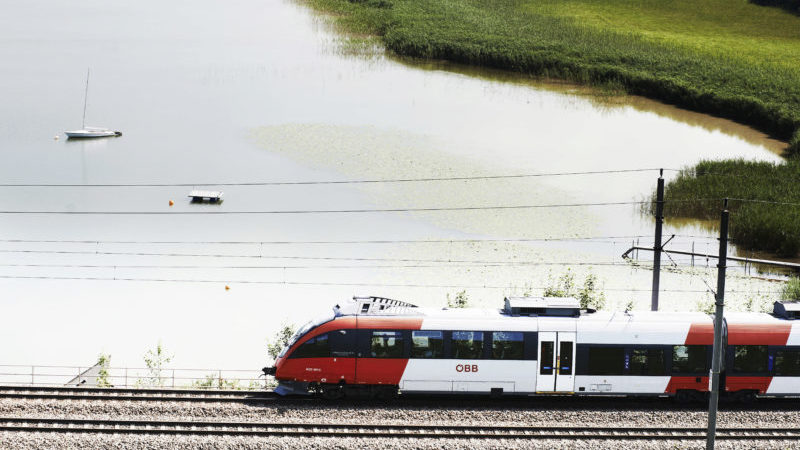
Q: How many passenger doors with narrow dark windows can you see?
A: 2